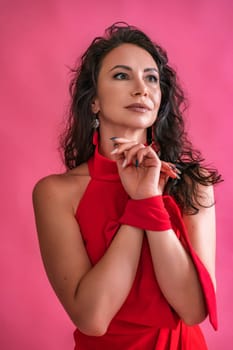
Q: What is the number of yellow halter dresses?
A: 0